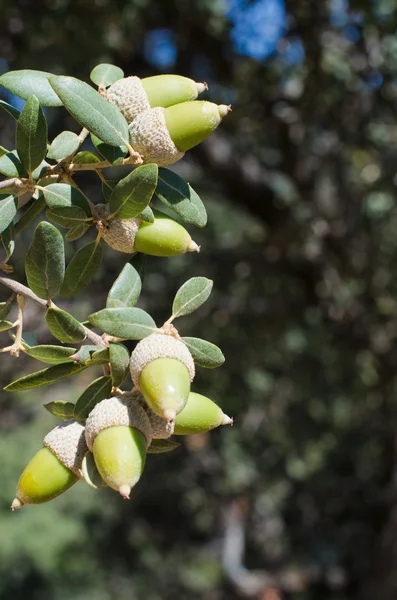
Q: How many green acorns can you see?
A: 7